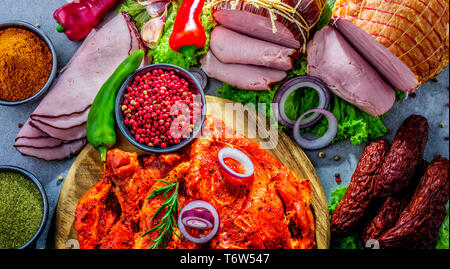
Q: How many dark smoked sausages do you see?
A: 4